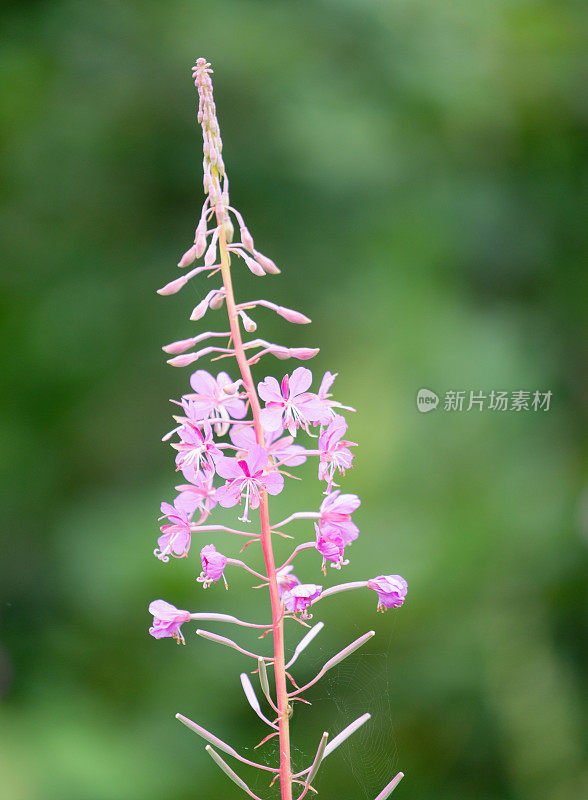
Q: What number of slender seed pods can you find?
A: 10